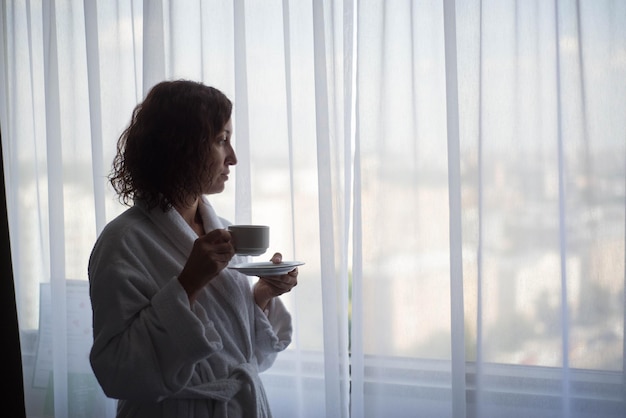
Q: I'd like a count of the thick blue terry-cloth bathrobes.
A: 0